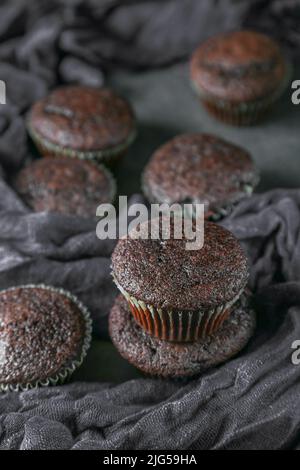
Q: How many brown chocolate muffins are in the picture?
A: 7